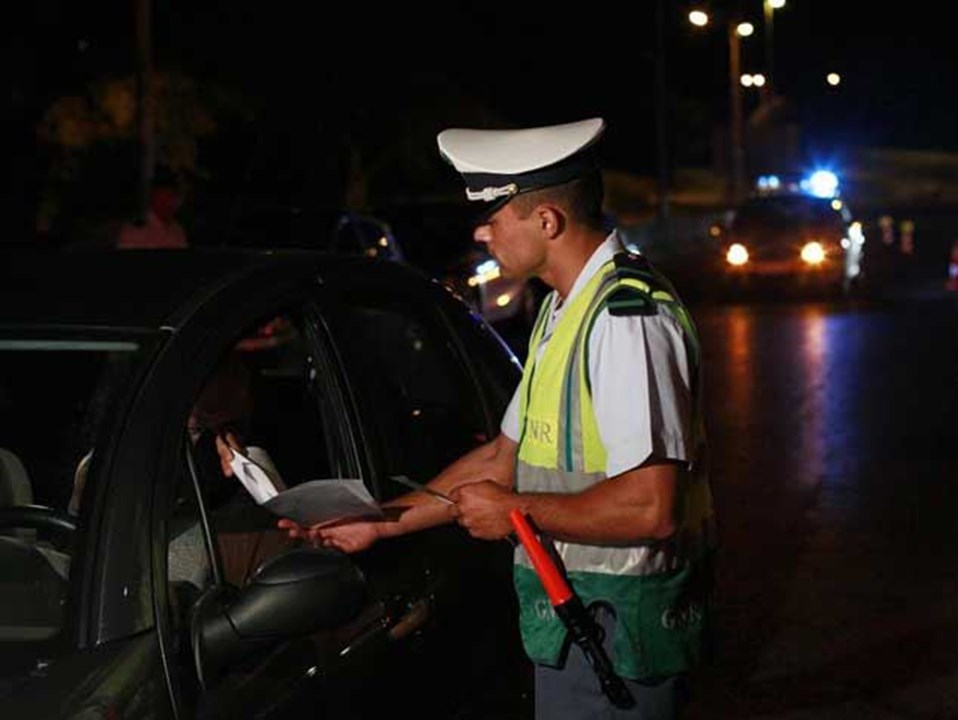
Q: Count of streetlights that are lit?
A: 6